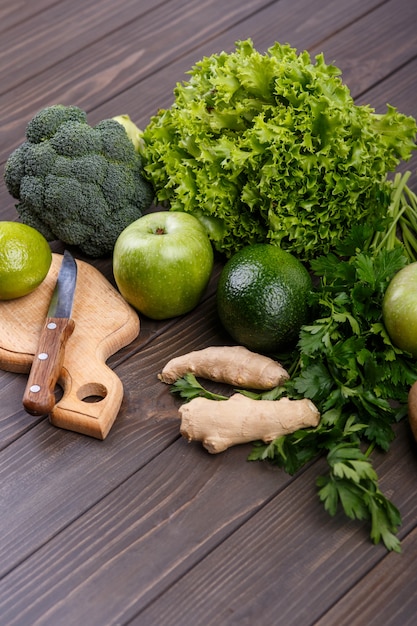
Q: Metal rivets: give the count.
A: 3